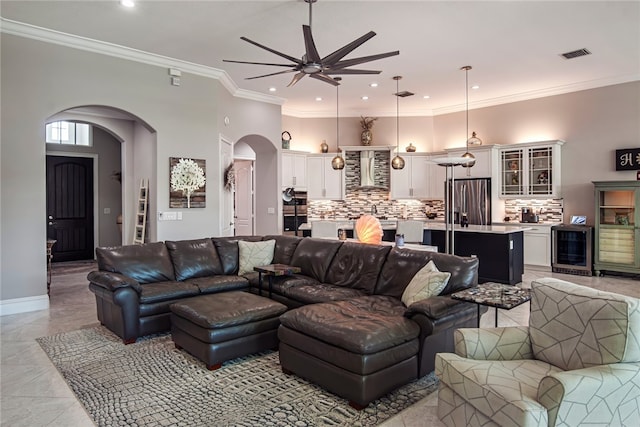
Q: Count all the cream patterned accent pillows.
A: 2